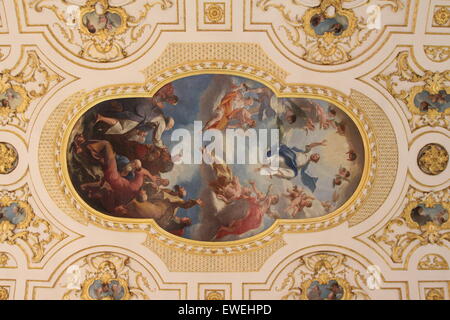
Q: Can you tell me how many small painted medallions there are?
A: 8